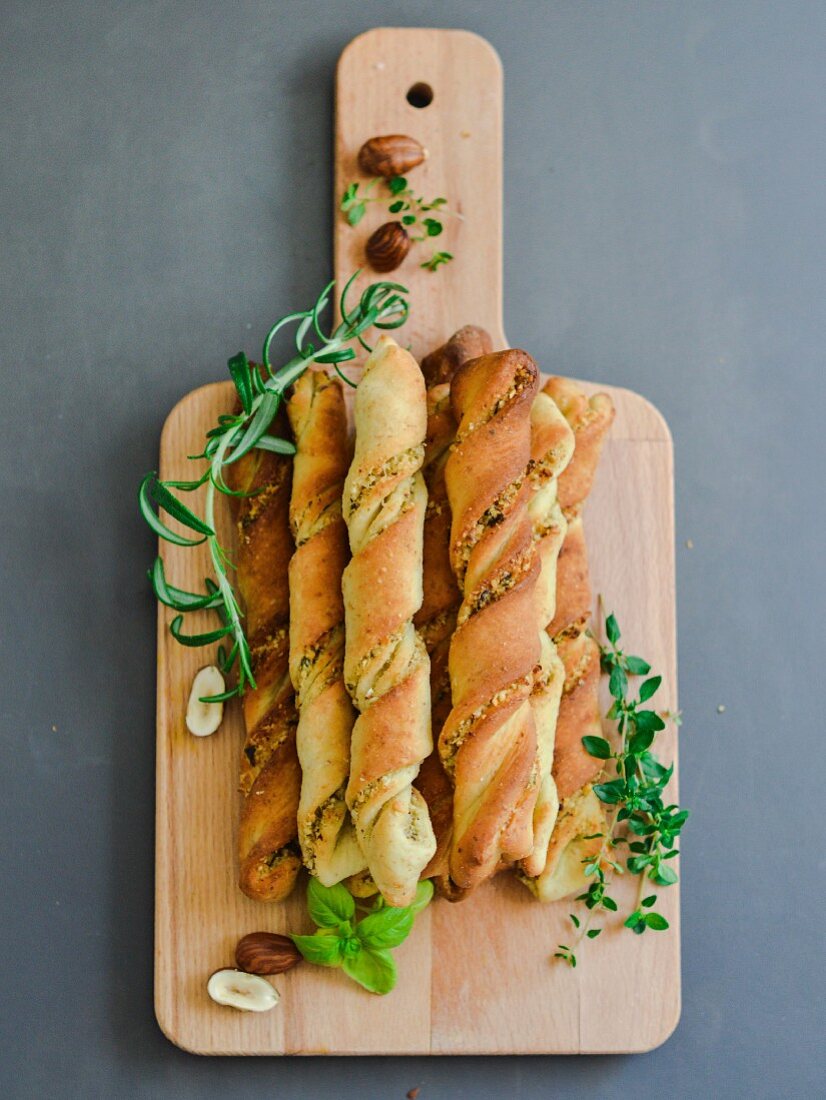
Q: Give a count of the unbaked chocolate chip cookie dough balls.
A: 0